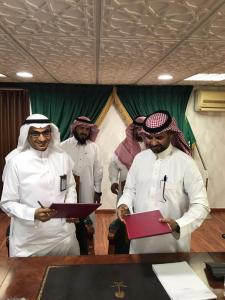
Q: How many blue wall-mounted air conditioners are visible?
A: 0